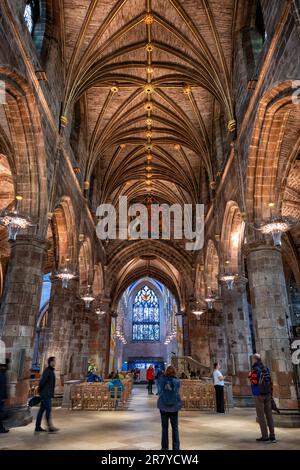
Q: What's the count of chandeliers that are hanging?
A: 8